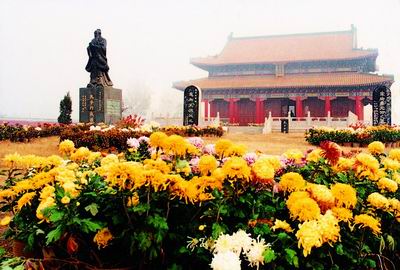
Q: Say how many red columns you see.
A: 6